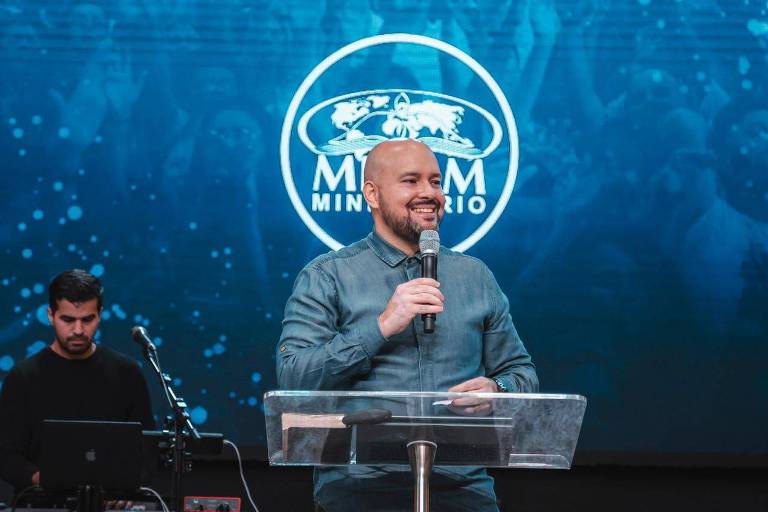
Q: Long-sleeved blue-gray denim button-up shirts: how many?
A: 1